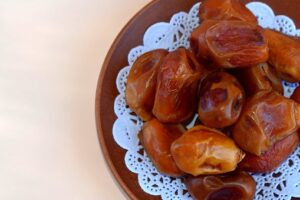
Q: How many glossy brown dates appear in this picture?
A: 13